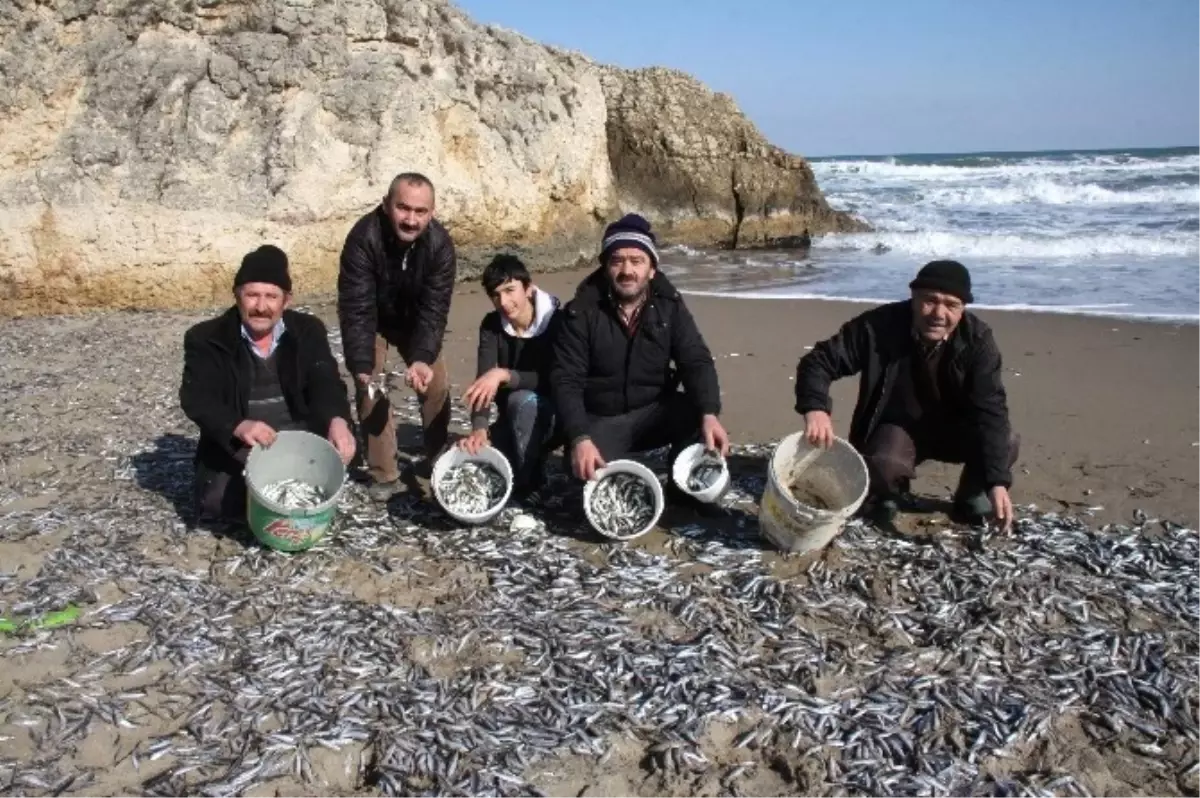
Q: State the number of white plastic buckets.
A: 4